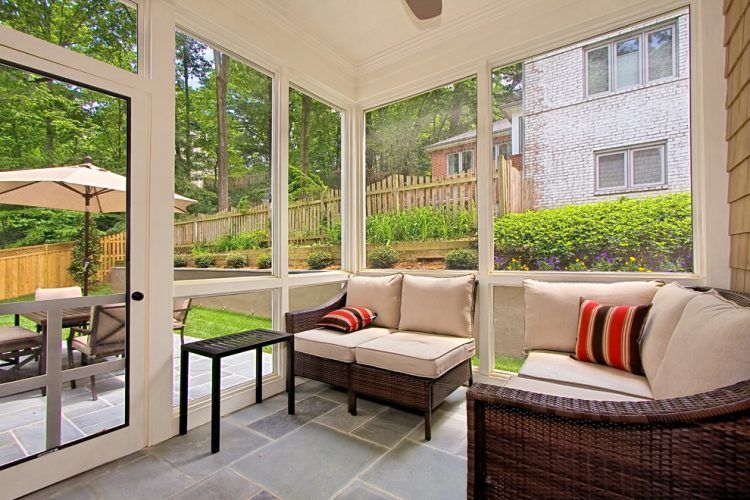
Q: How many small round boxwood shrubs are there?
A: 7